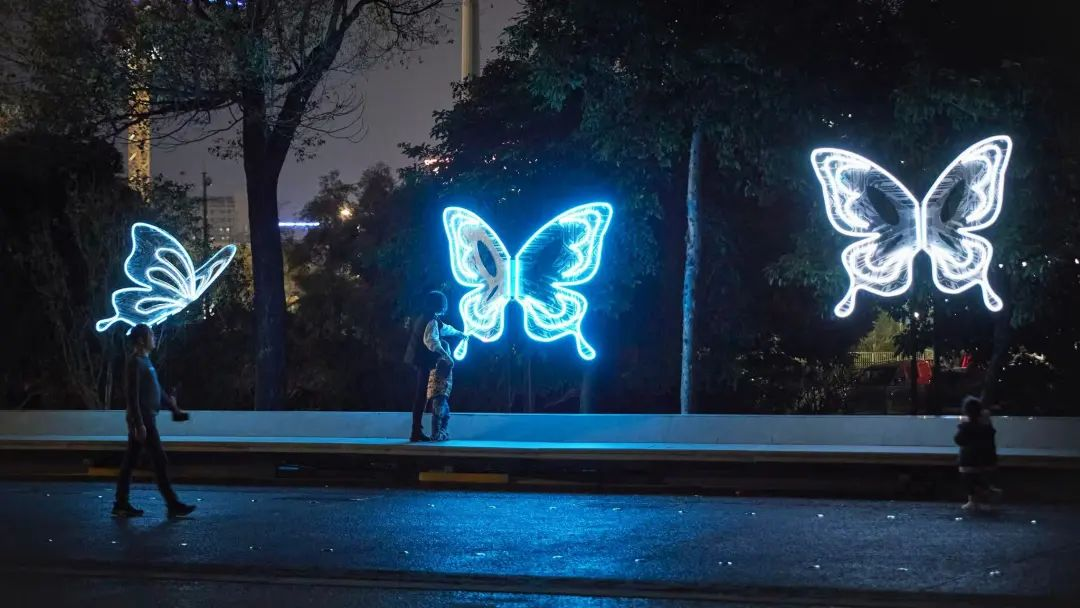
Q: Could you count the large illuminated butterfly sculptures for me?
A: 3